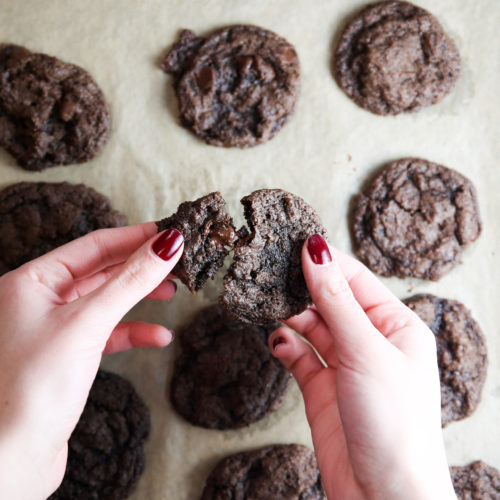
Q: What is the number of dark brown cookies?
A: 11